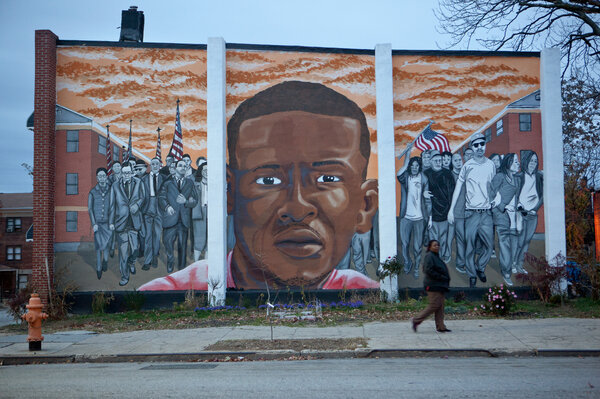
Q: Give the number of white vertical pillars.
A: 3